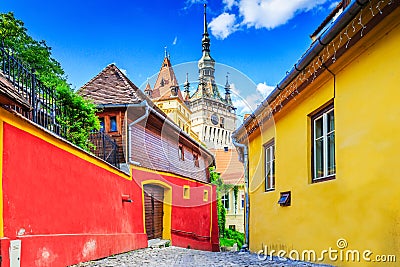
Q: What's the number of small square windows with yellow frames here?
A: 2